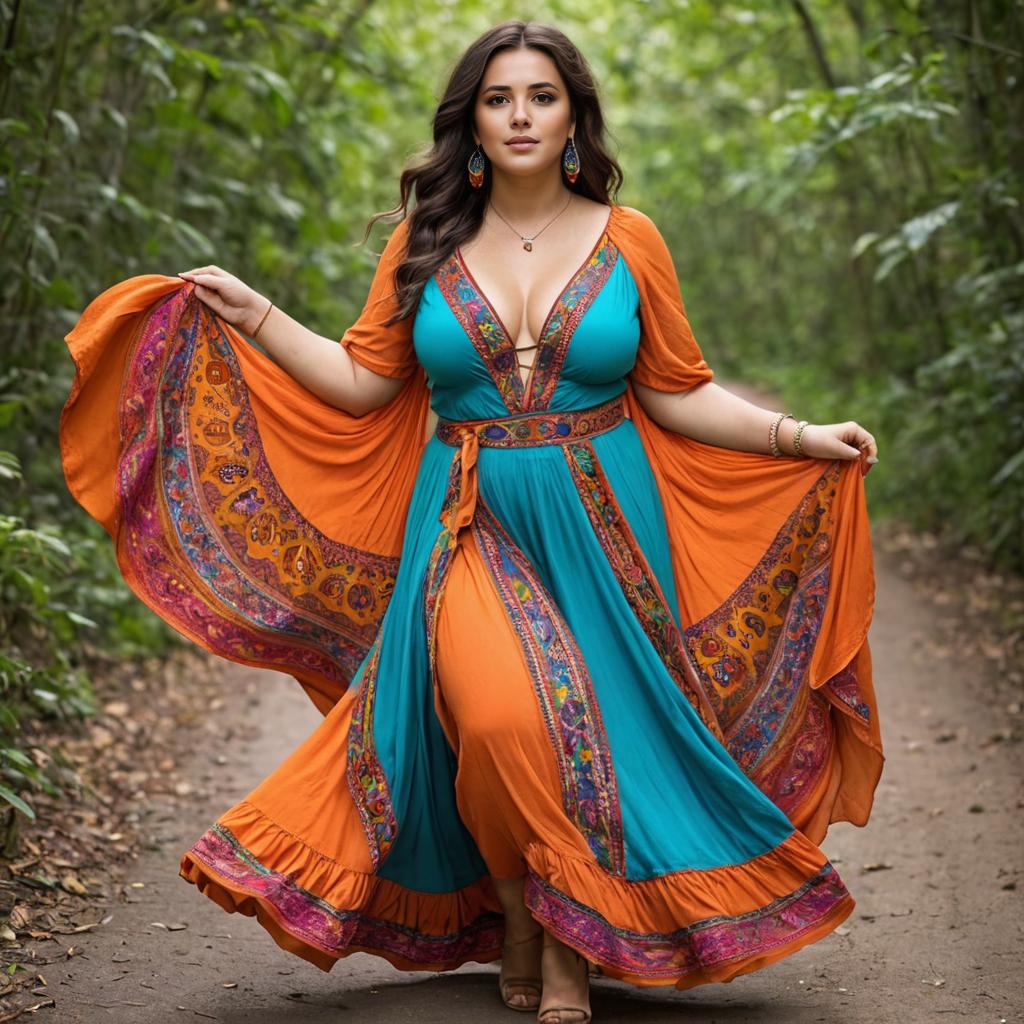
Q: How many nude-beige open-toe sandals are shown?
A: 2